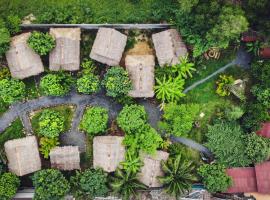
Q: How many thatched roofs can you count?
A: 9